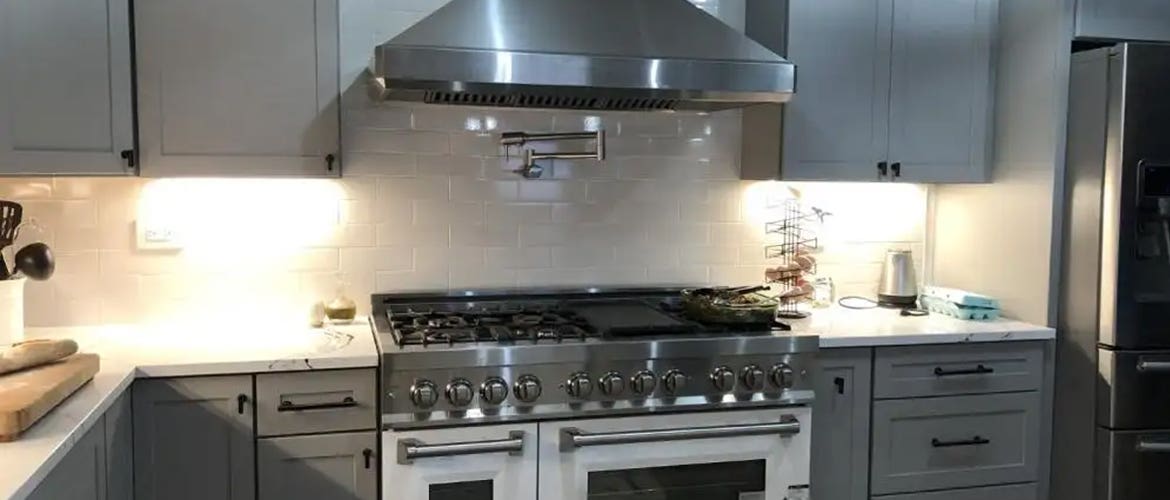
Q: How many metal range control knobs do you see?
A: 11